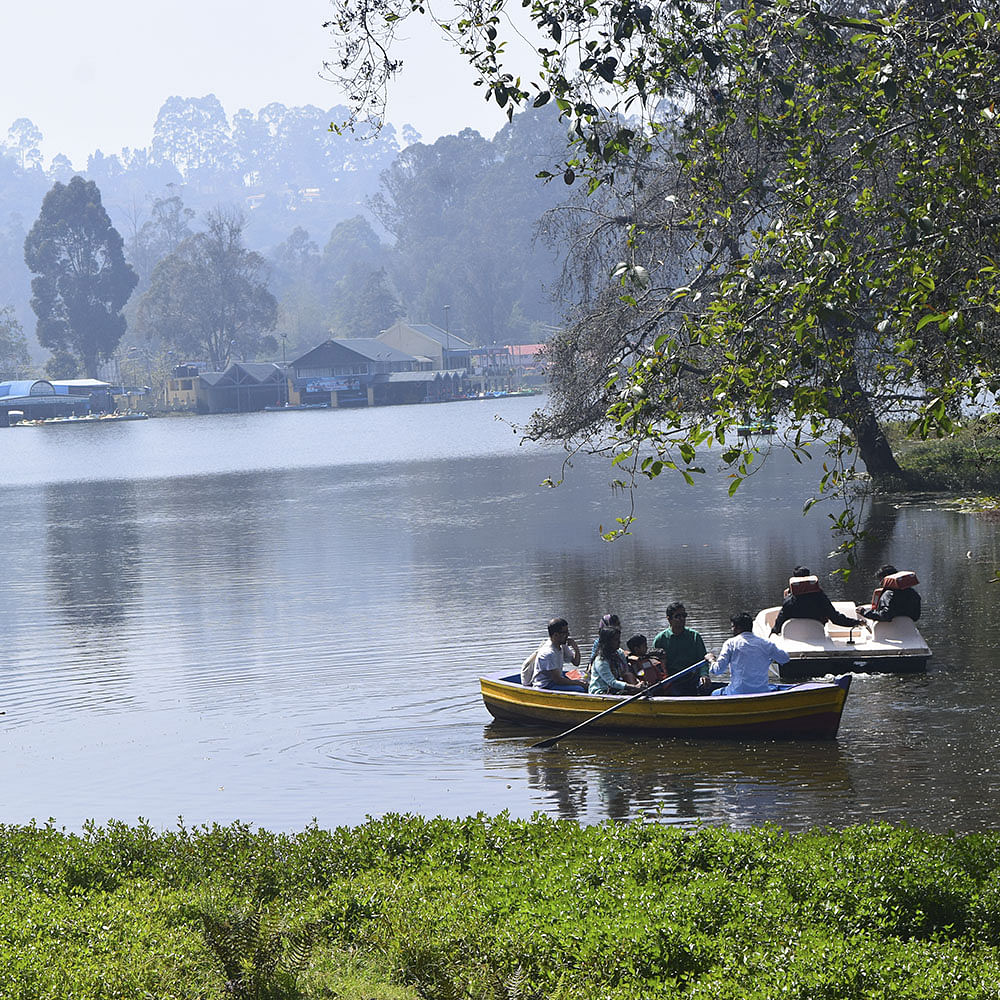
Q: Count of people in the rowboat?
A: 6